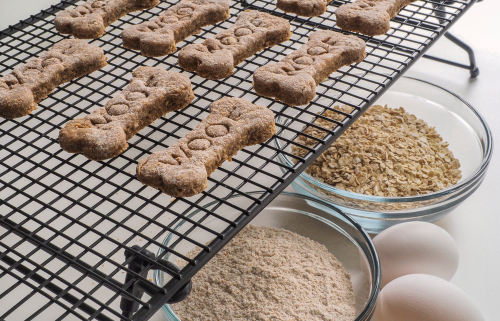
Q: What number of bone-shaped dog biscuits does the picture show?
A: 9